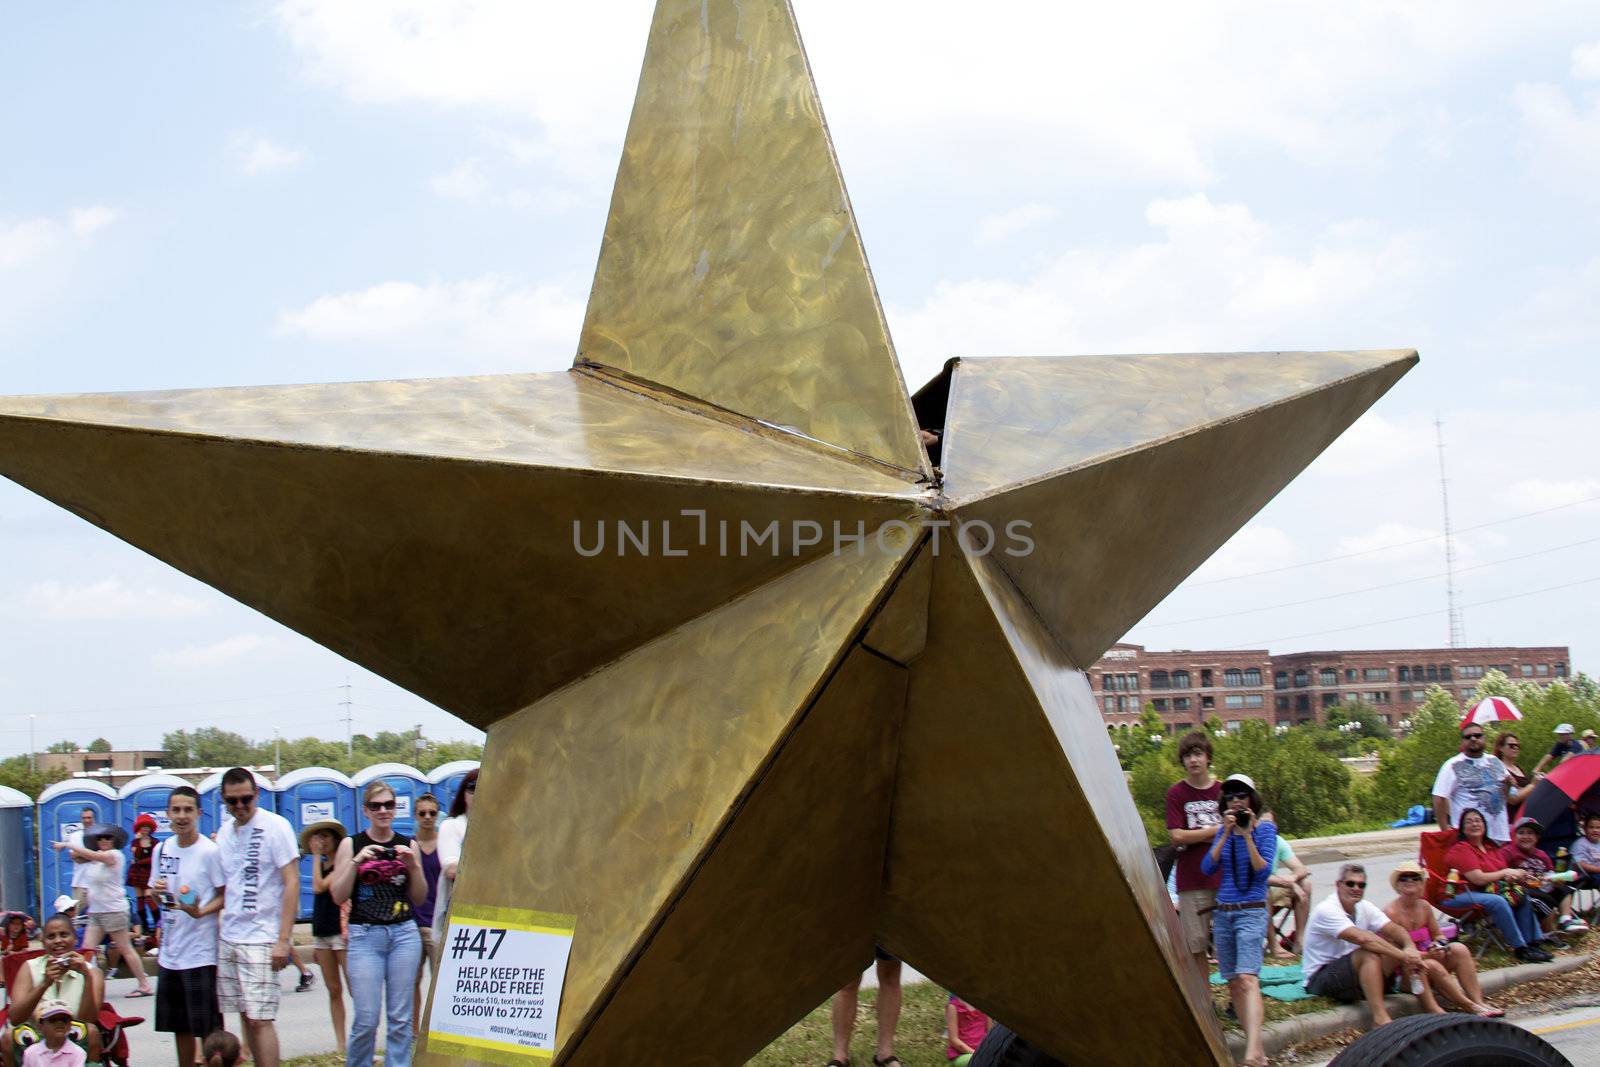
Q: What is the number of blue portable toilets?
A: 7